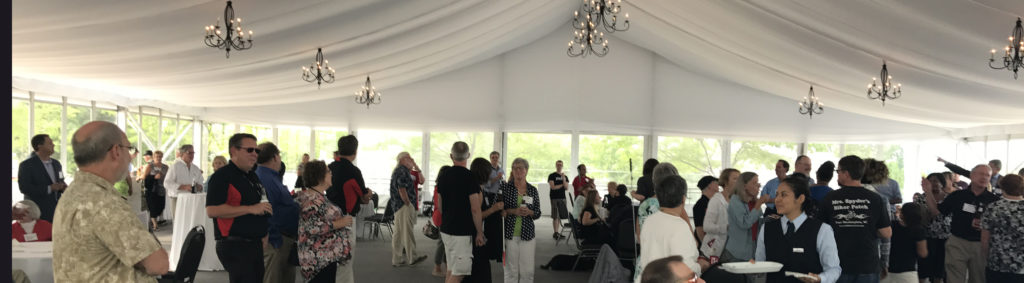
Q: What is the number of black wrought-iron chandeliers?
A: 8